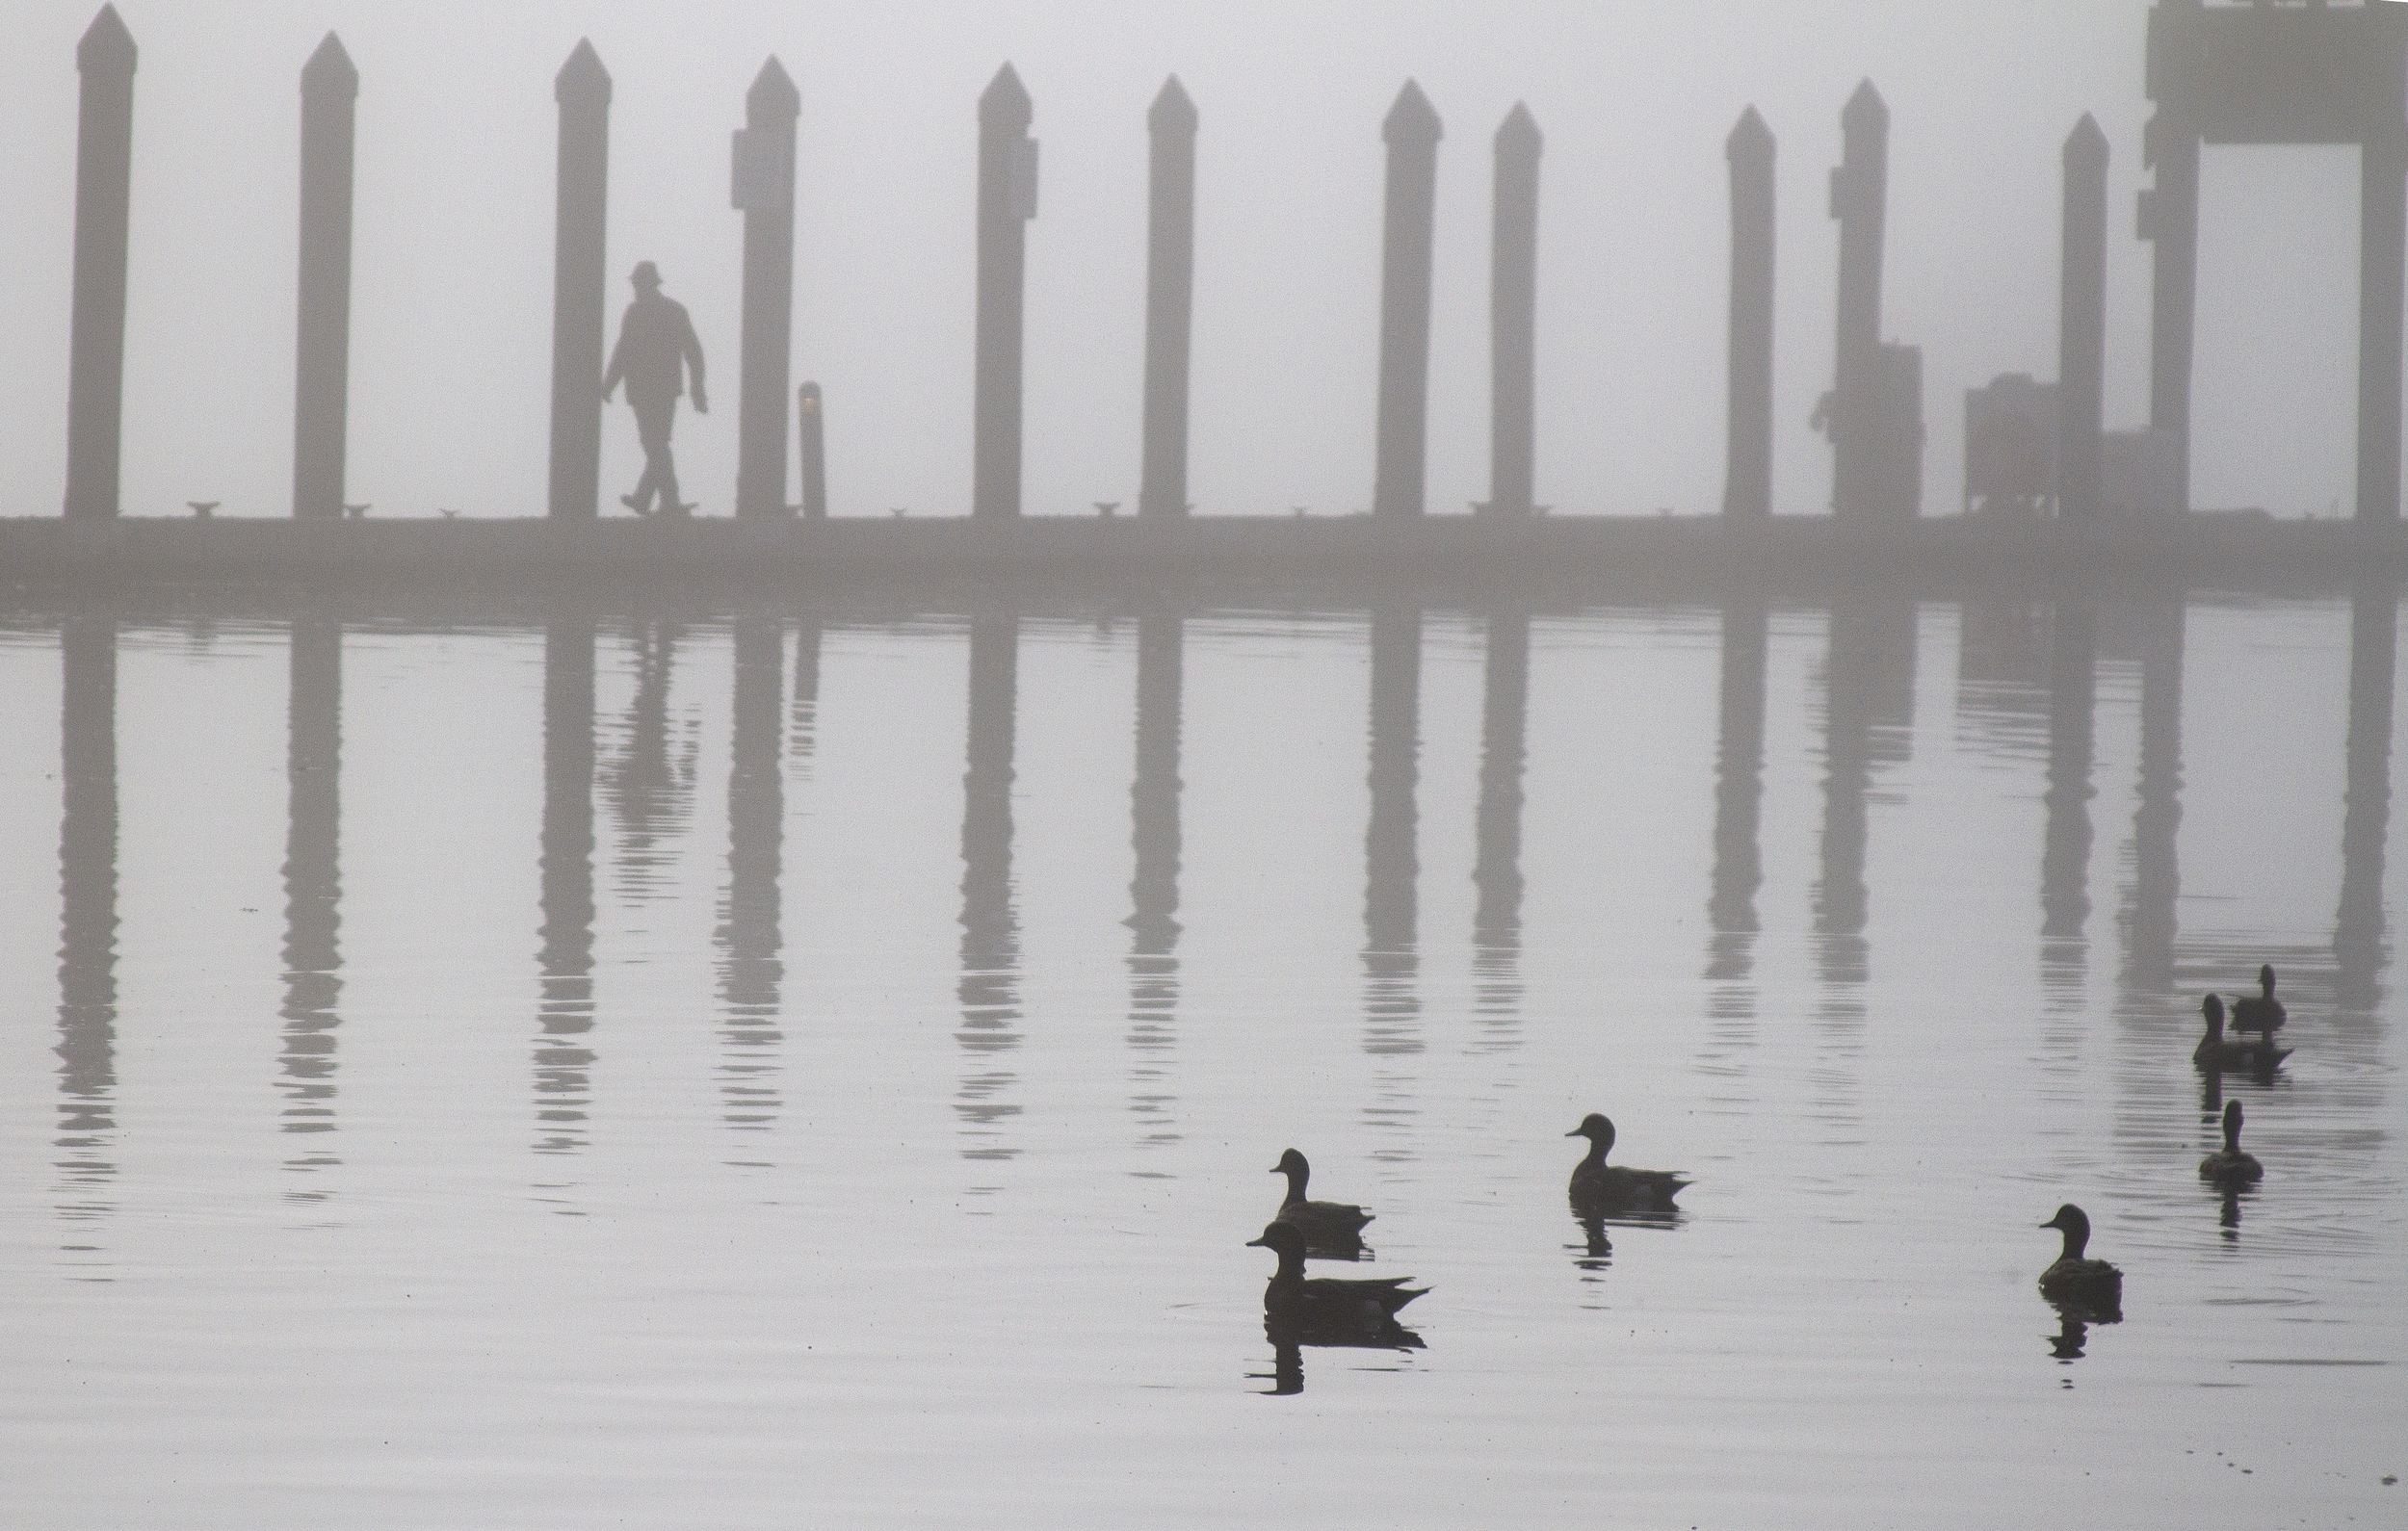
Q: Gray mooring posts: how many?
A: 11